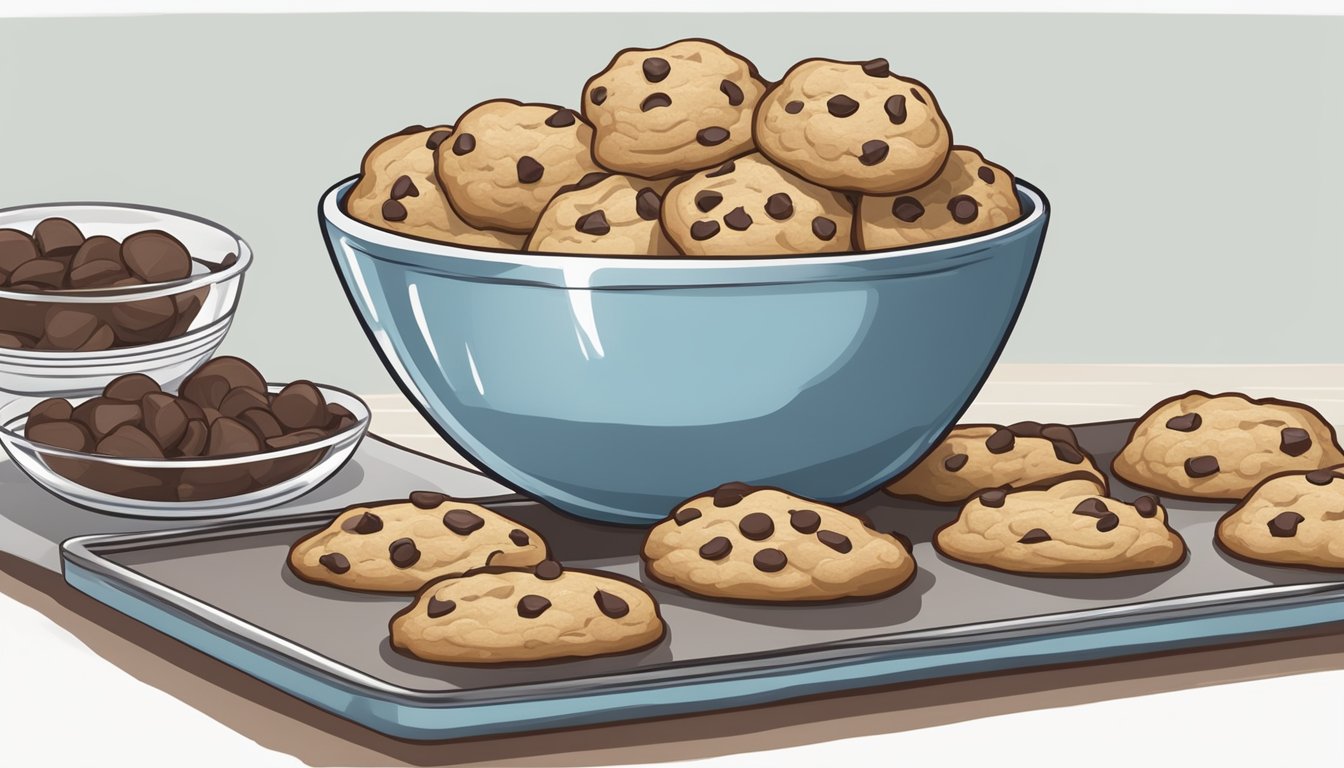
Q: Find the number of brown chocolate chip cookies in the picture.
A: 14